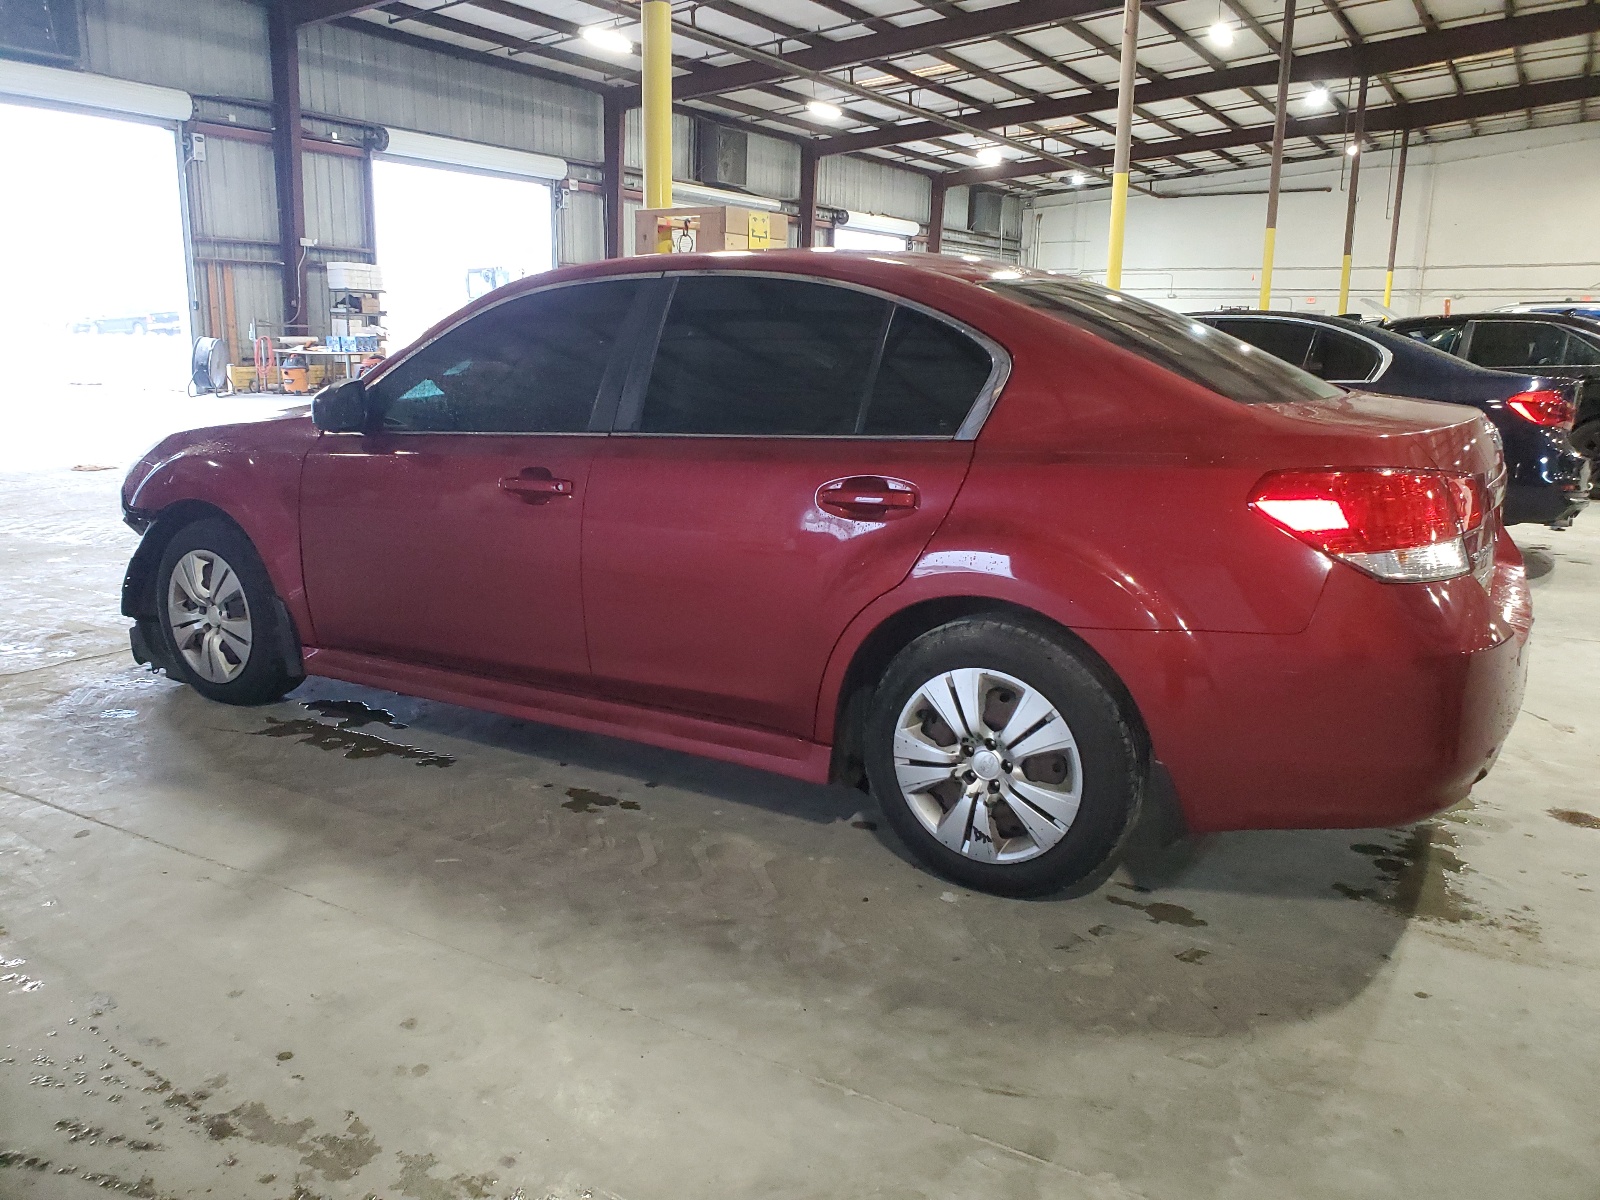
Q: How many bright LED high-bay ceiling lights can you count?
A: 7